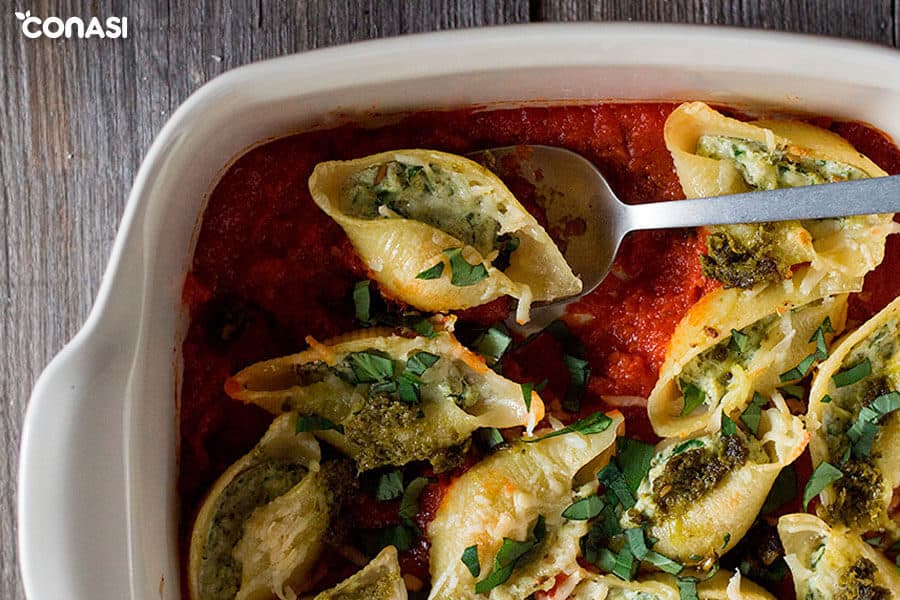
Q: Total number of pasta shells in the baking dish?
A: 11